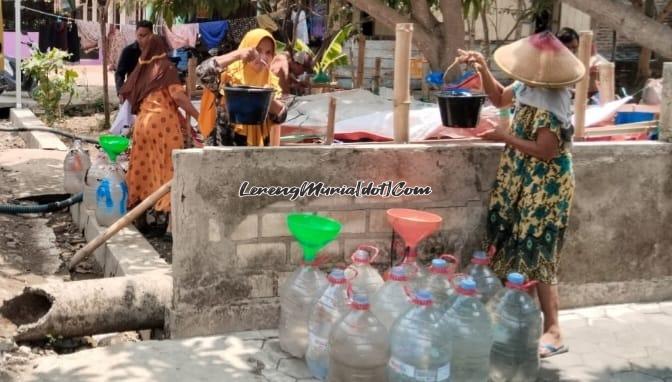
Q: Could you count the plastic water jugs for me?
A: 14